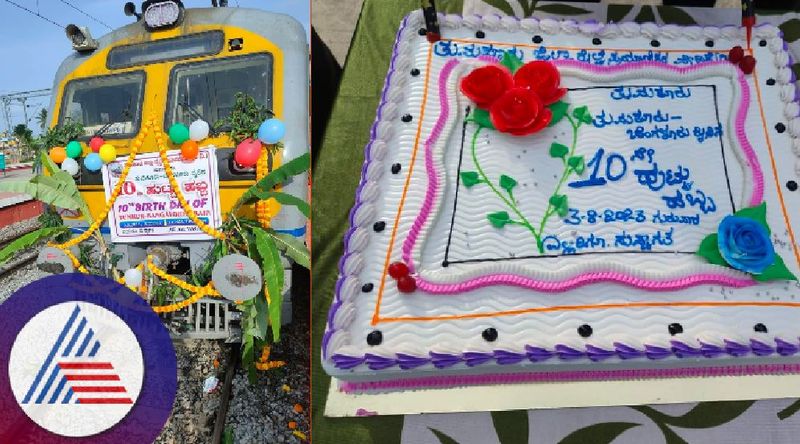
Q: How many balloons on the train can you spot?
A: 12